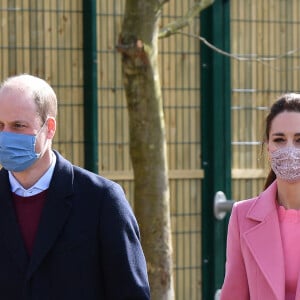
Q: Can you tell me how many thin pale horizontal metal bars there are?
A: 3